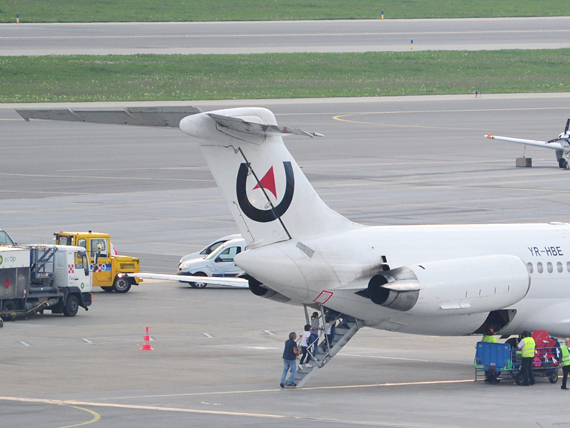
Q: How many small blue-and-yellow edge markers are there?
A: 3